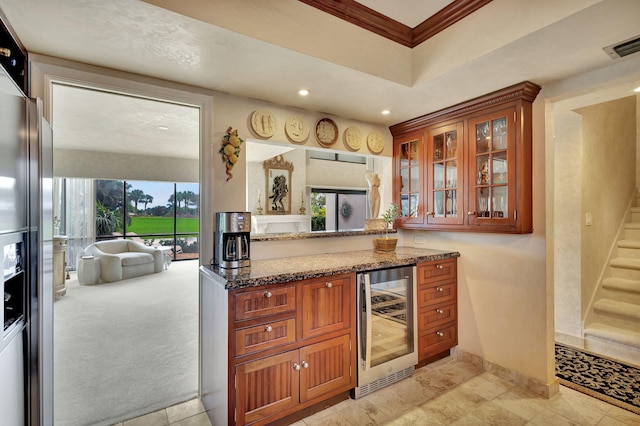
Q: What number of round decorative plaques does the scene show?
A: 5